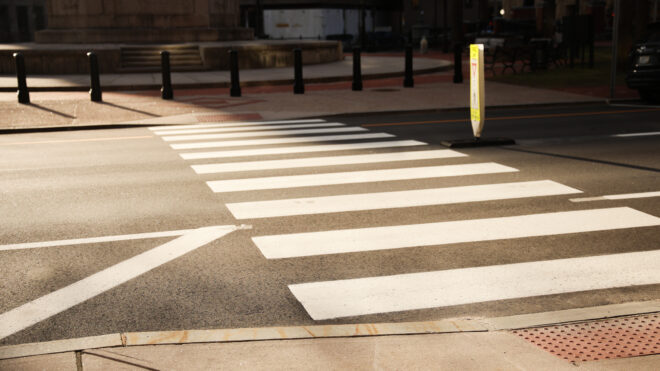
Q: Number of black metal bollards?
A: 8